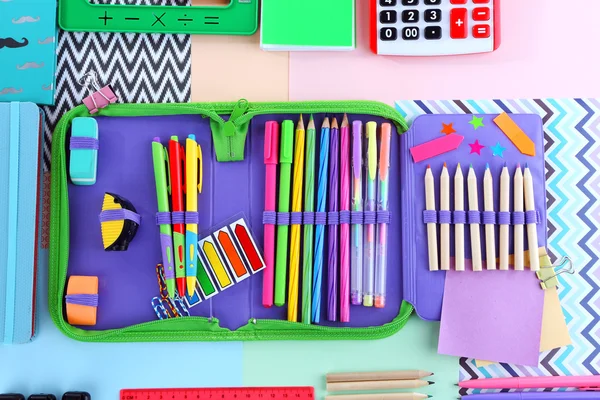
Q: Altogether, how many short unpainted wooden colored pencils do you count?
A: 11